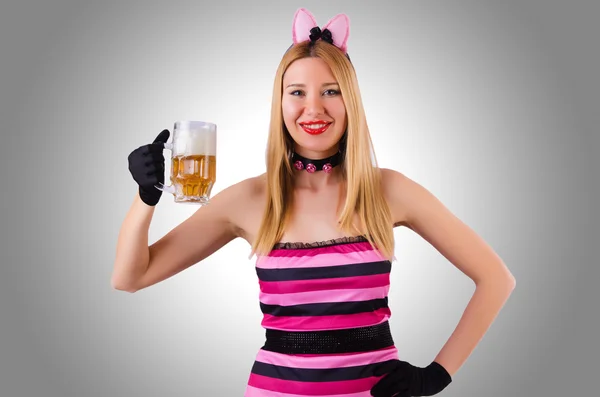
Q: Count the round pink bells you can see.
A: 3